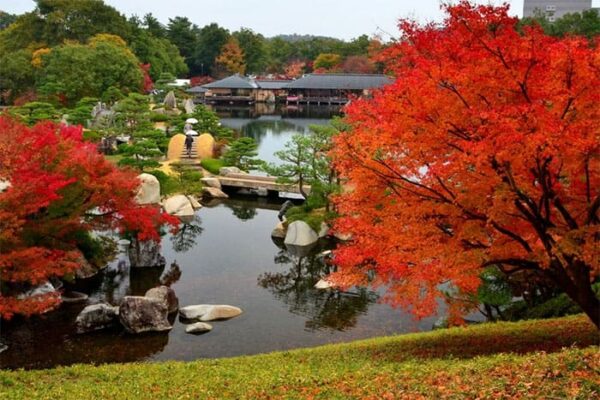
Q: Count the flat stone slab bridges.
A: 1